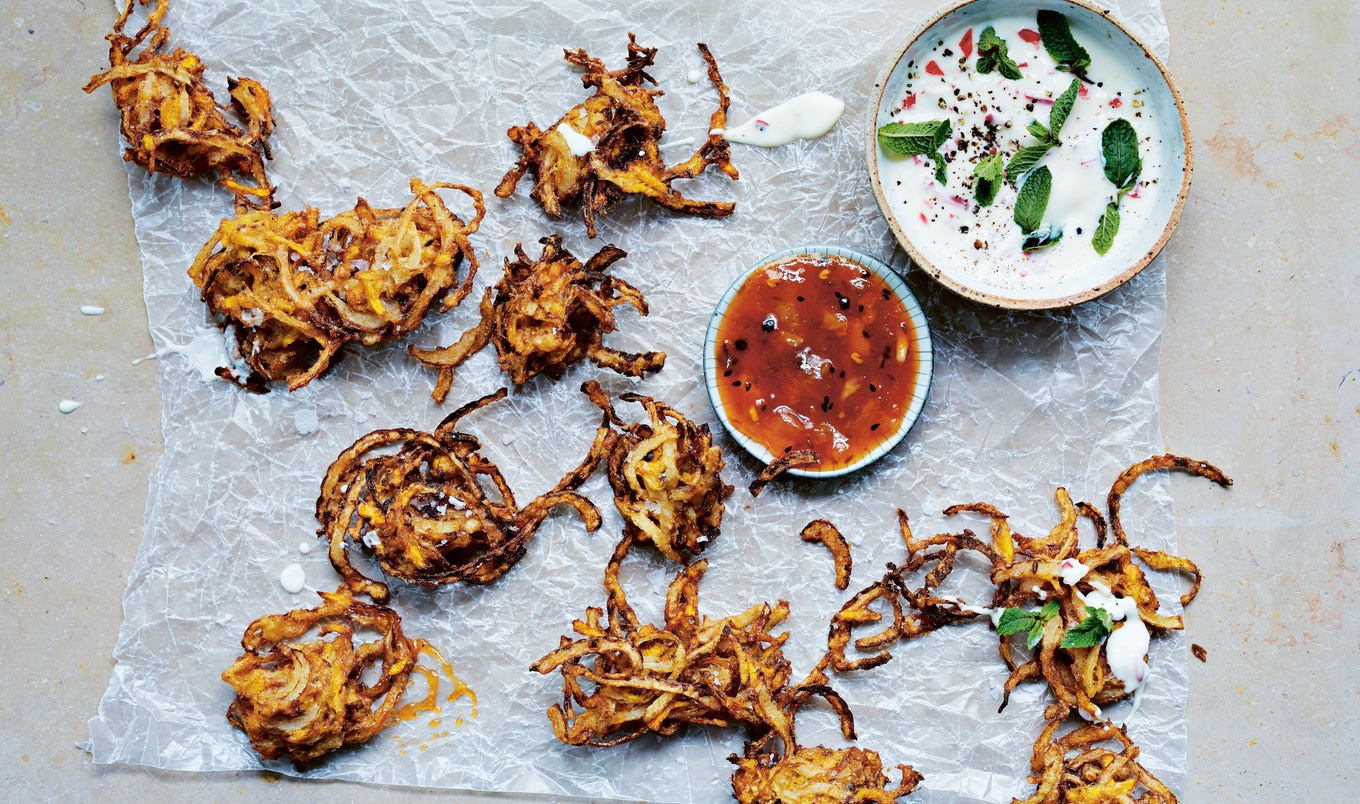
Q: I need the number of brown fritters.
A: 11